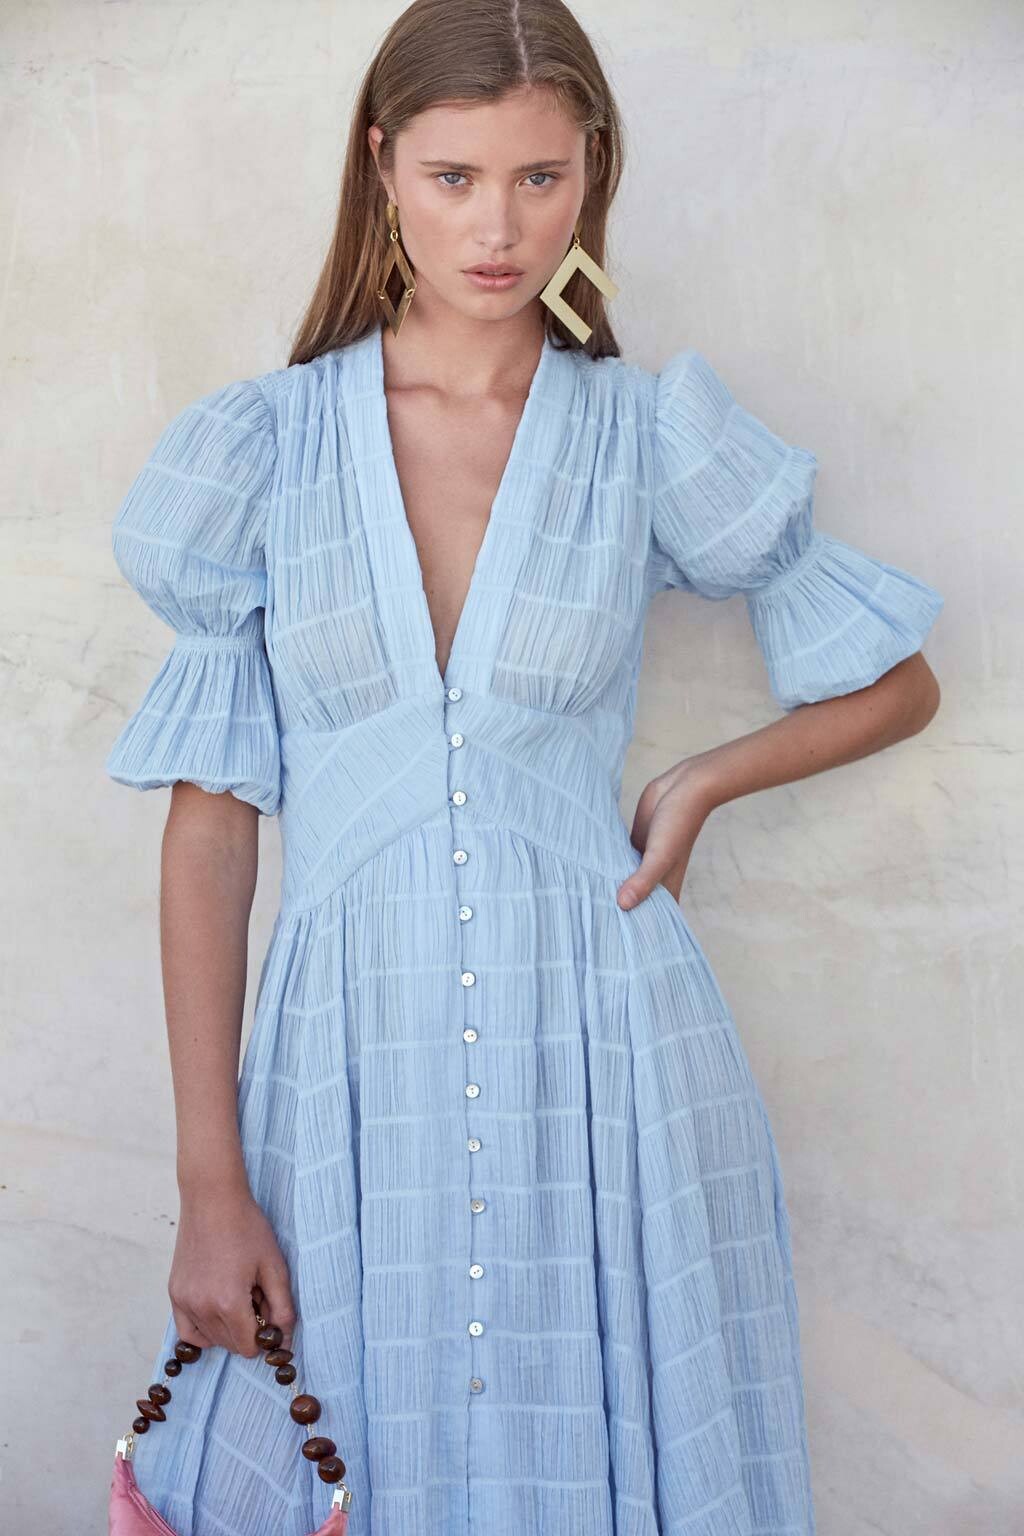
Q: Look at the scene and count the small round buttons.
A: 13